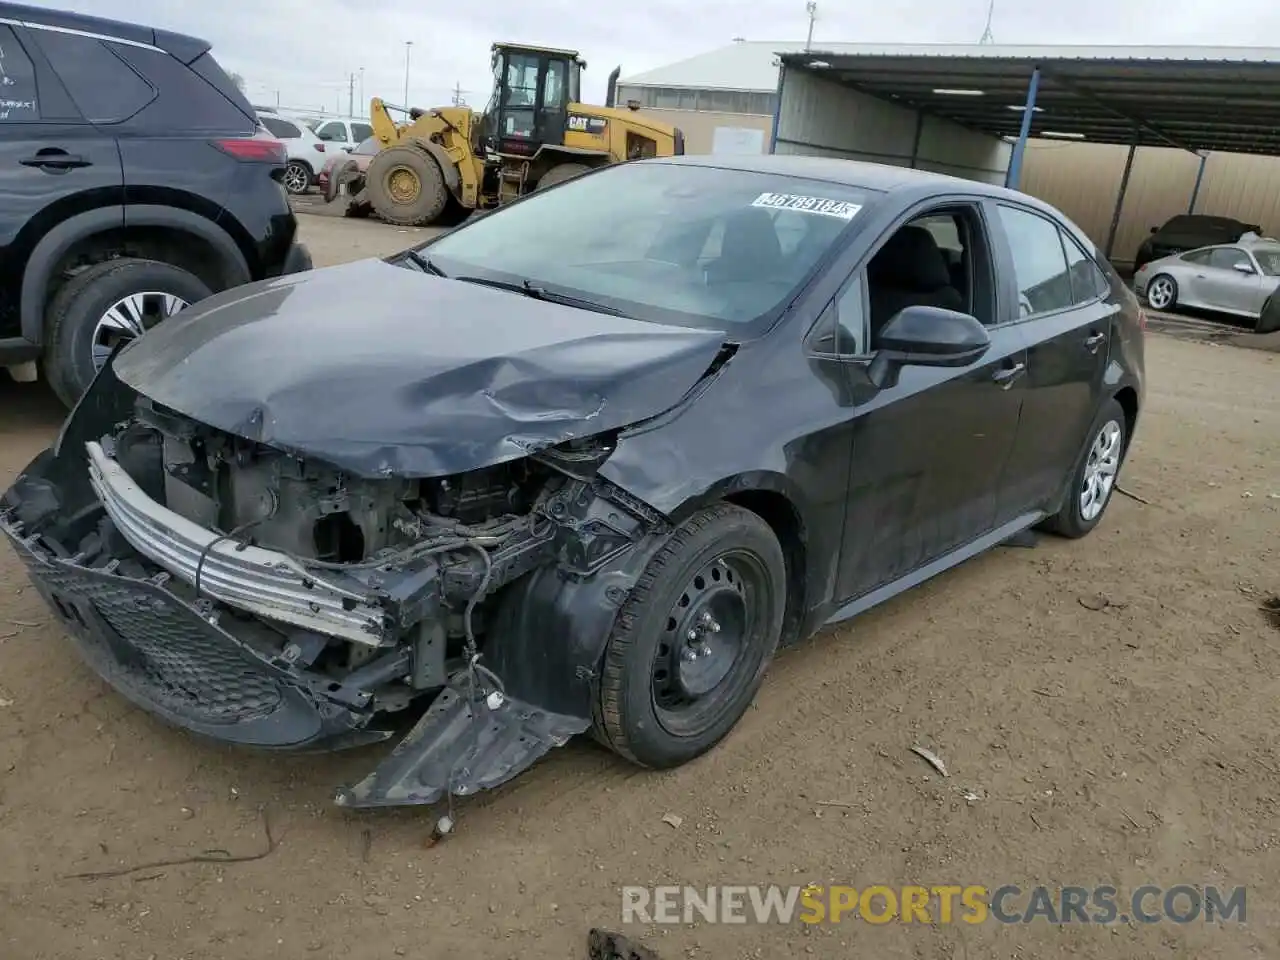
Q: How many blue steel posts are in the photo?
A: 3